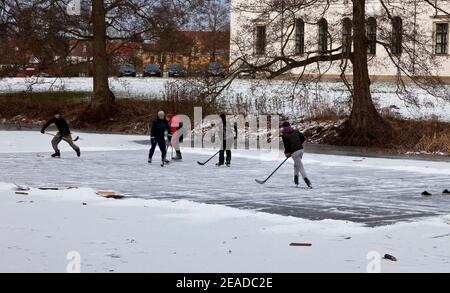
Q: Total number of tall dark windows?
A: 7